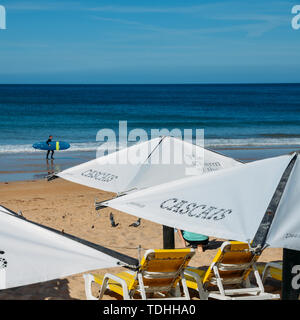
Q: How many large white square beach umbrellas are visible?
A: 3